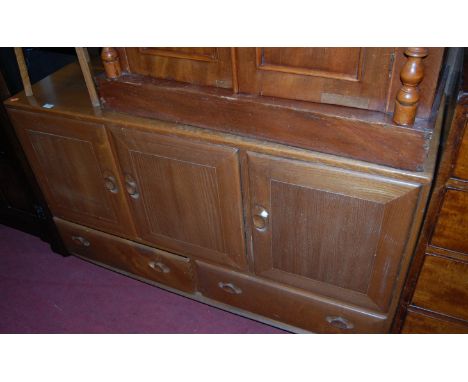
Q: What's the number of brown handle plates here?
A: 7